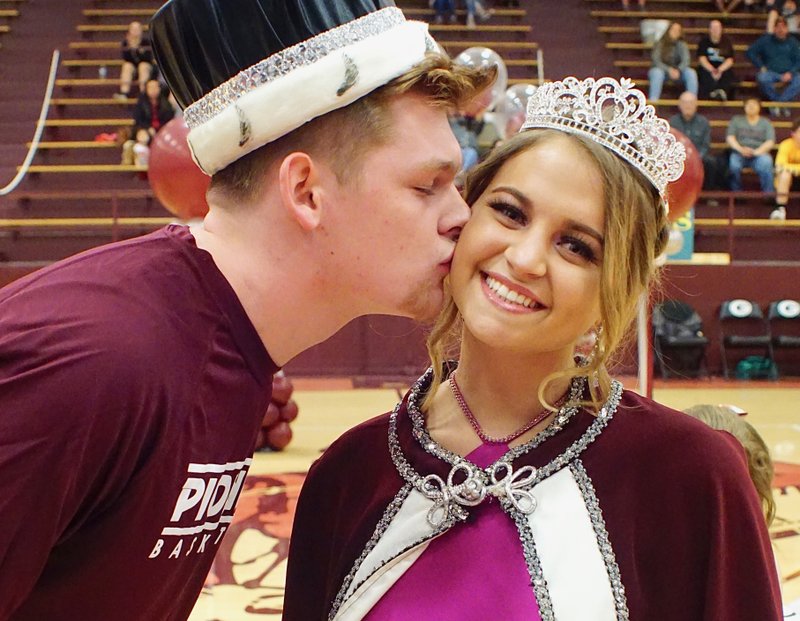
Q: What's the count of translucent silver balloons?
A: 2